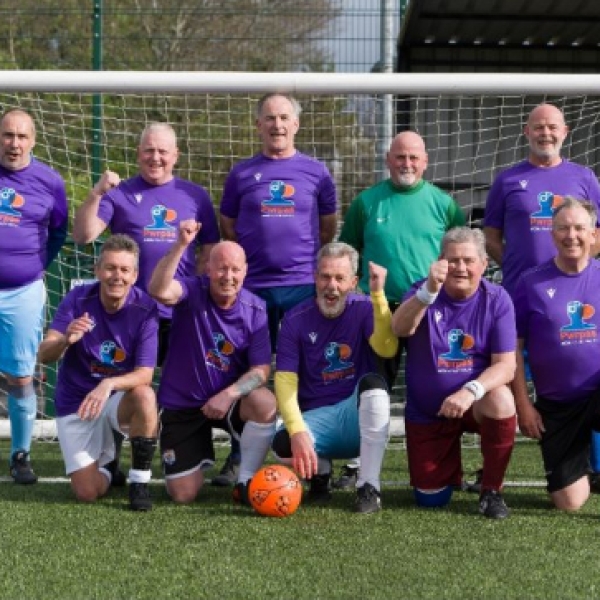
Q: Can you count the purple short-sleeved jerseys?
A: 9